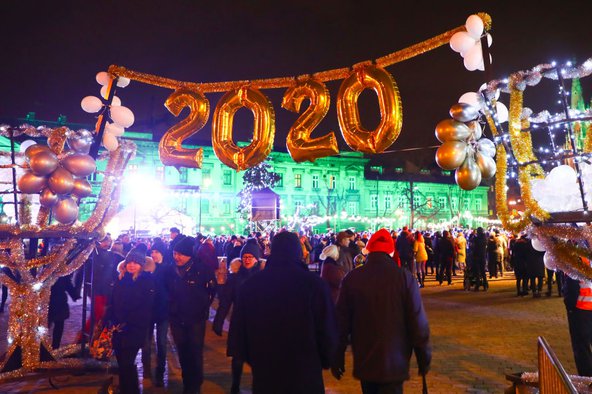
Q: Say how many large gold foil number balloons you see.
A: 4